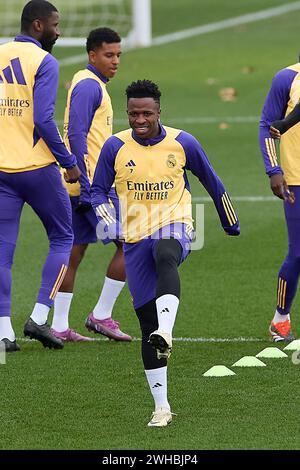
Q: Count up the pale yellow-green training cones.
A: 4